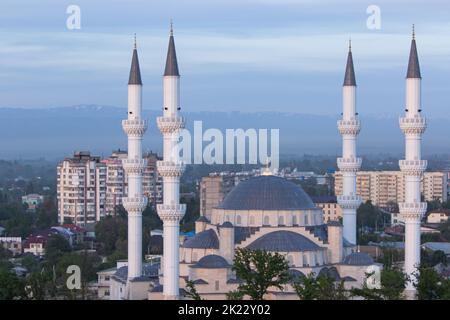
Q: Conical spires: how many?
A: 4